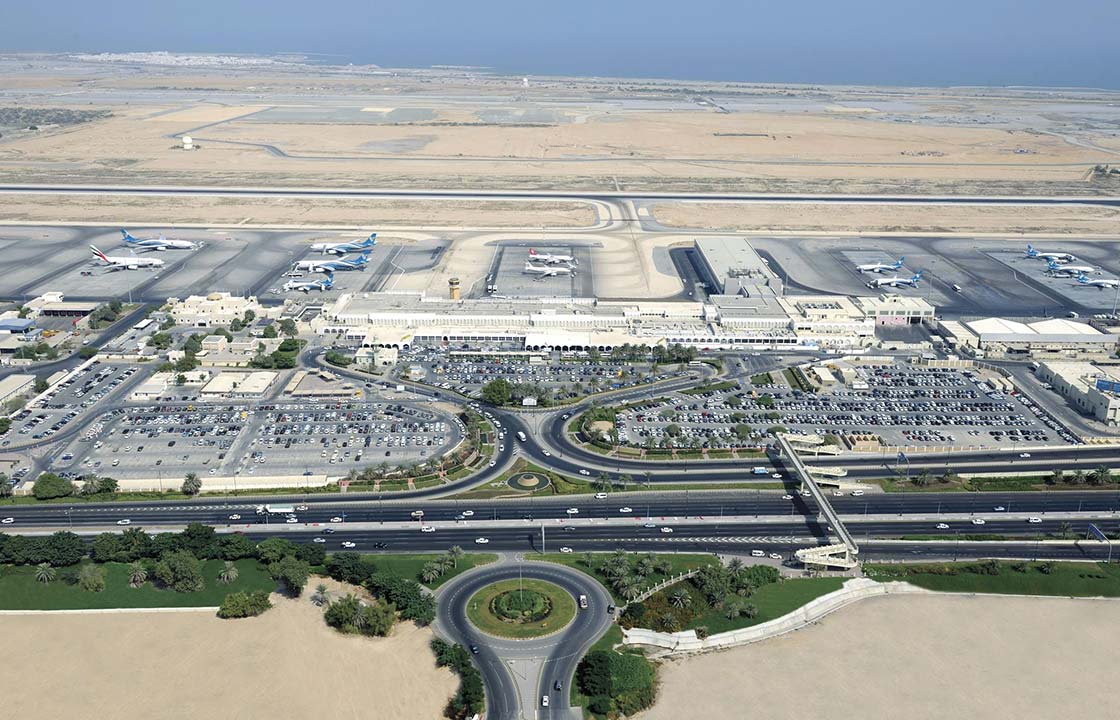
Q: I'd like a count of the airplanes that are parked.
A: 12